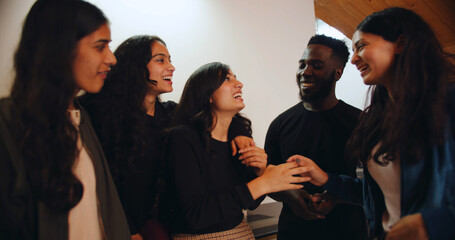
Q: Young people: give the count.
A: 5